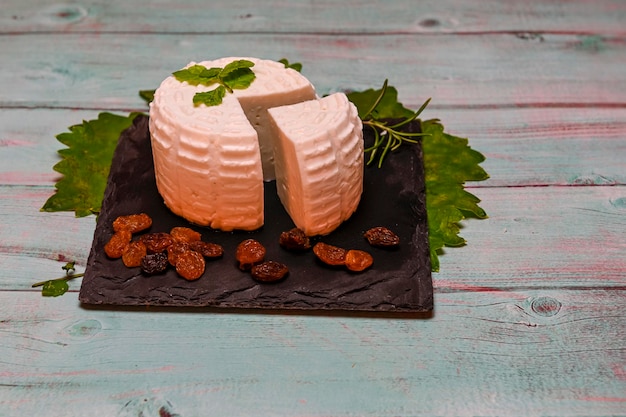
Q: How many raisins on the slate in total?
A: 15